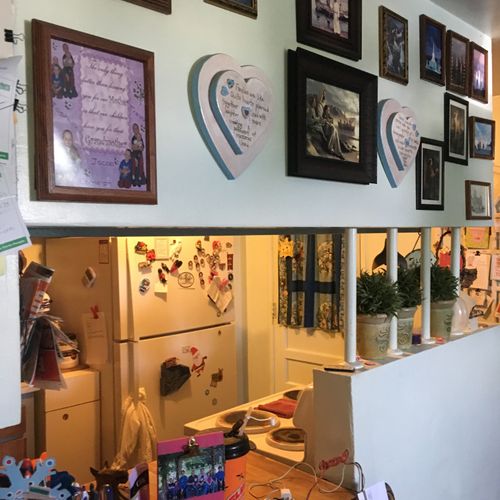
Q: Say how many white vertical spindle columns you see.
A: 4